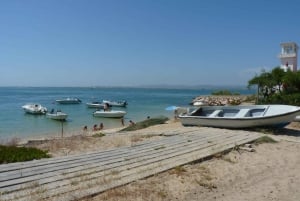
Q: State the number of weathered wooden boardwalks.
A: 1